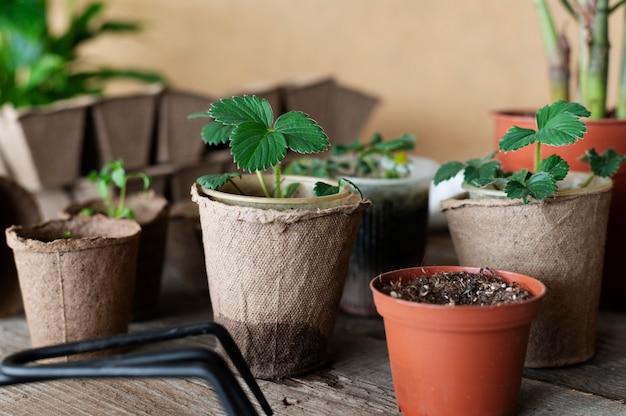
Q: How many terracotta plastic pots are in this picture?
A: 2